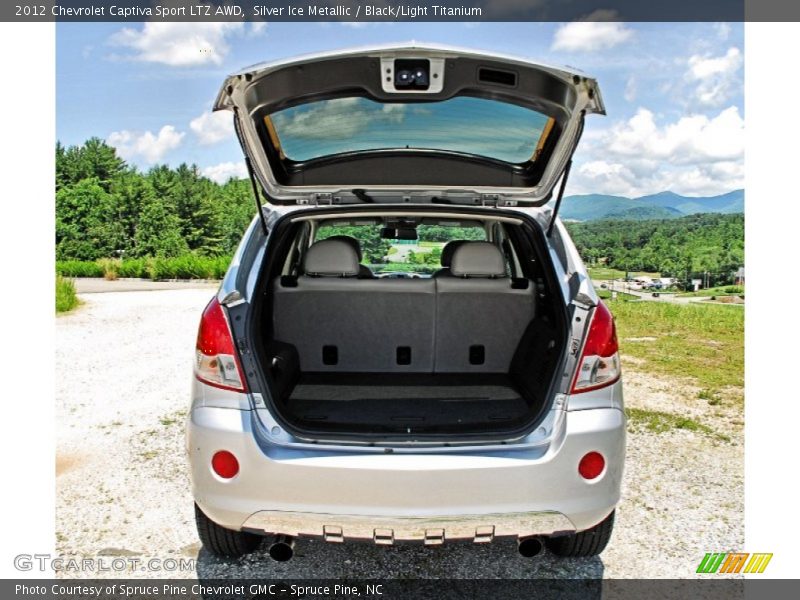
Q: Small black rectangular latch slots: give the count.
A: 3